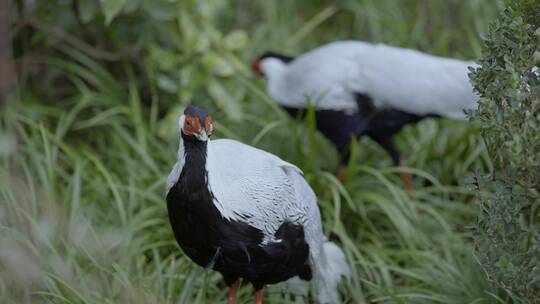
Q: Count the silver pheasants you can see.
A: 2